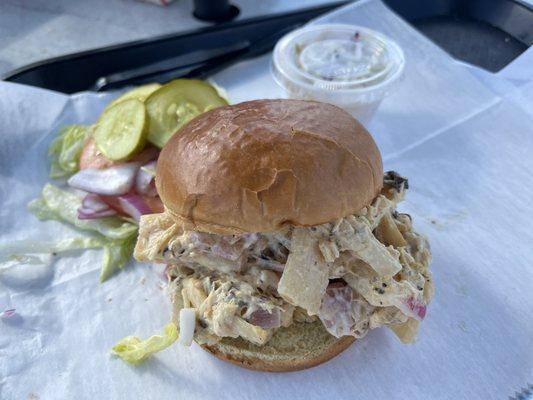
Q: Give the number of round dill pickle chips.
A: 3